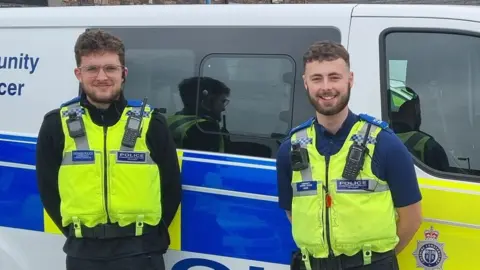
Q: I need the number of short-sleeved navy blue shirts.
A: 1